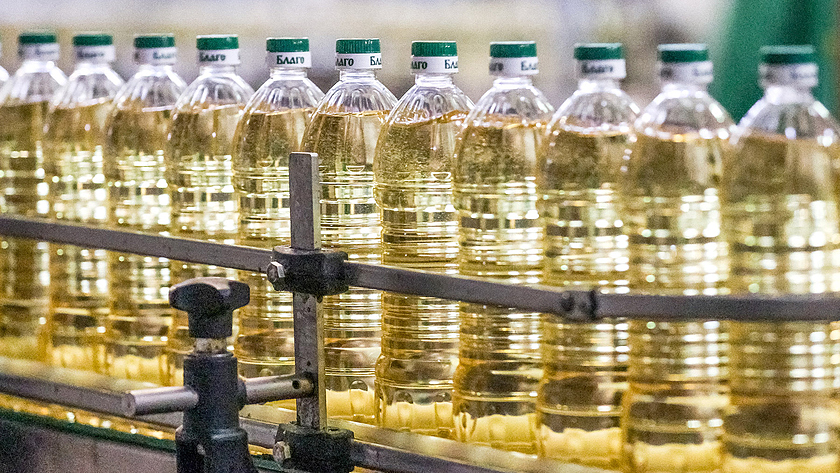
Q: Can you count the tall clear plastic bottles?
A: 11